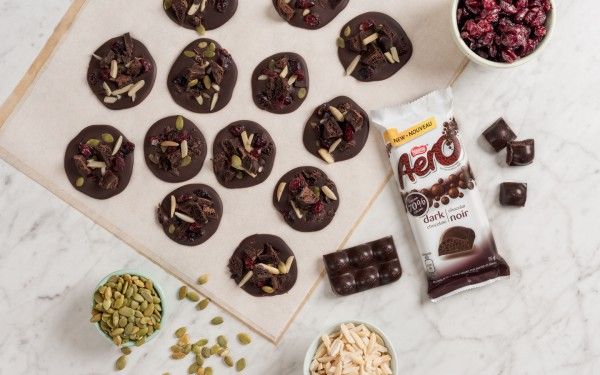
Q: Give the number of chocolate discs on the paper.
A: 13